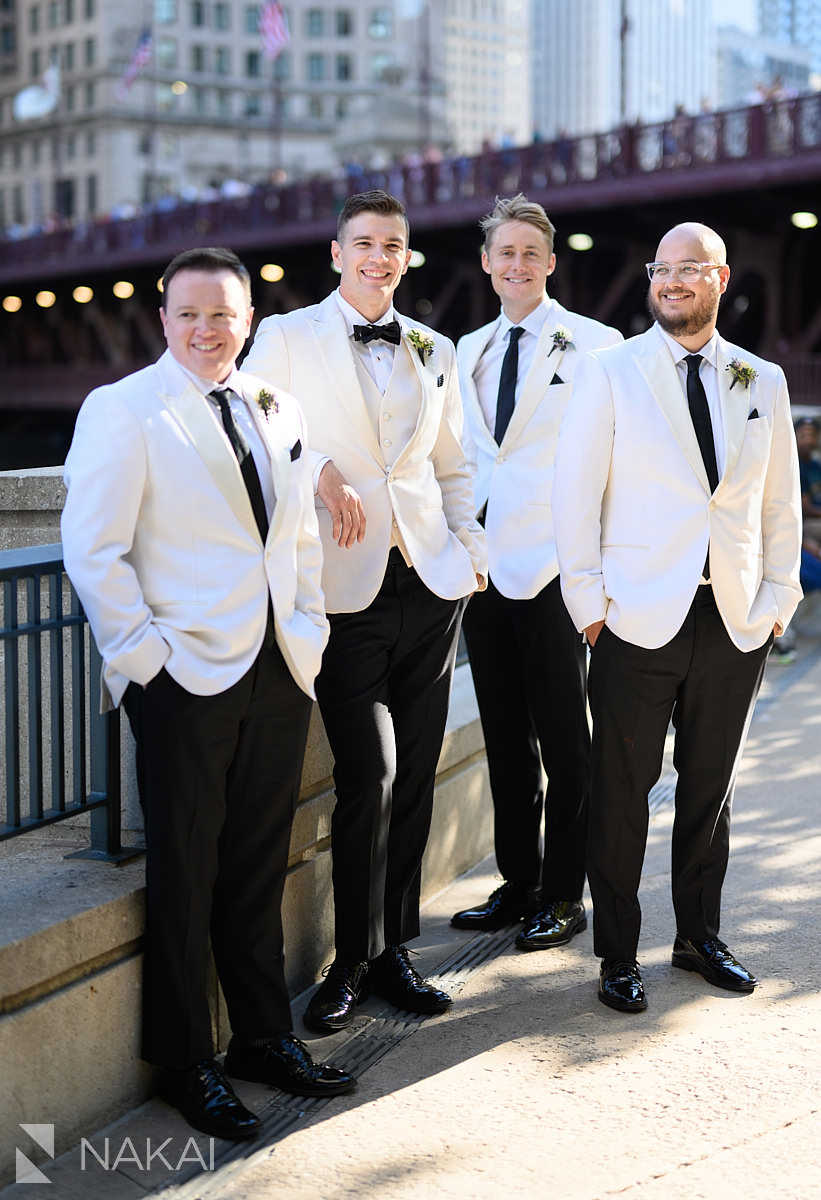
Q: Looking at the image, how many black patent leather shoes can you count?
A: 8